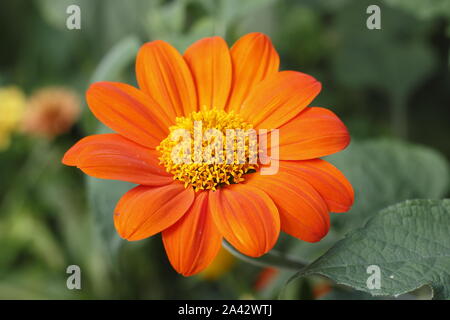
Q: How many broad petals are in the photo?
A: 12